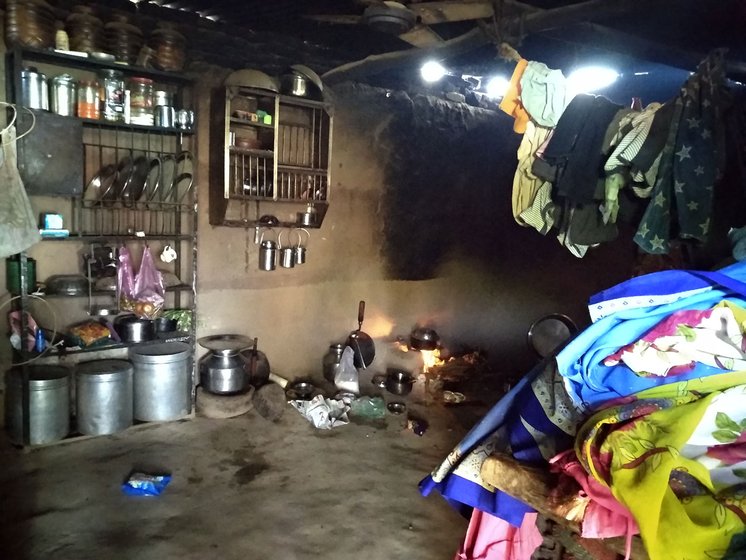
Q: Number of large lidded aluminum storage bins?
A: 3